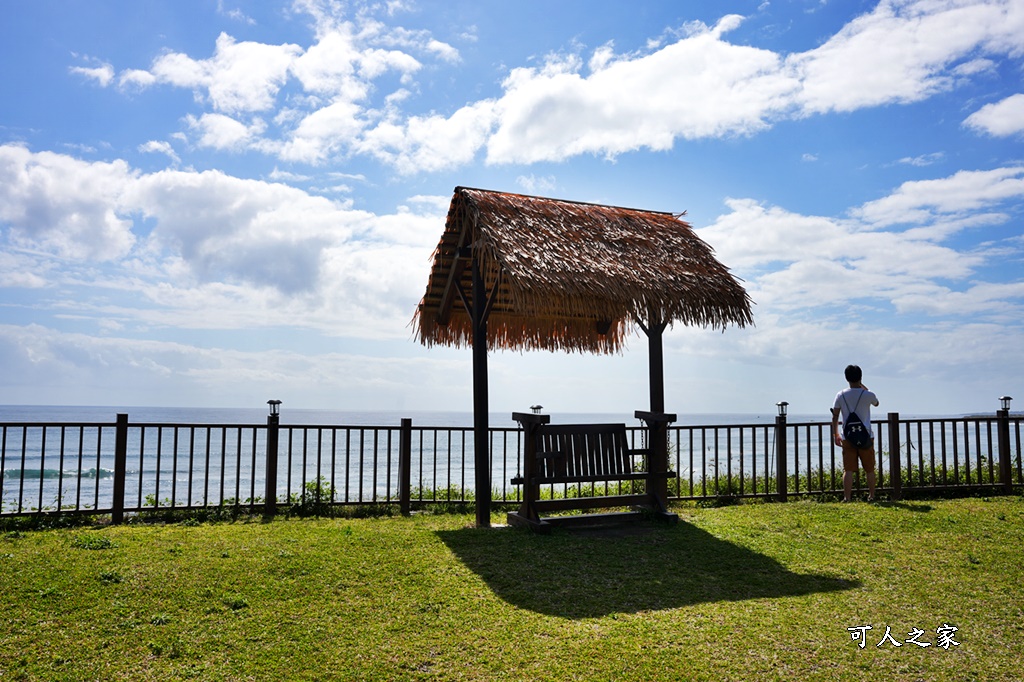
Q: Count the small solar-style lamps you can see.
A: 4